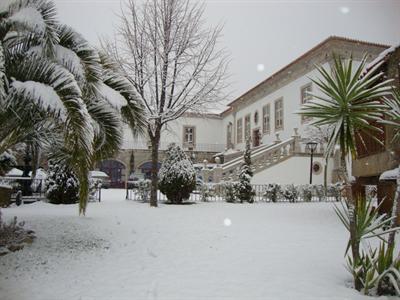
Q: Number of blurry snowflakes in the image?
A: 3